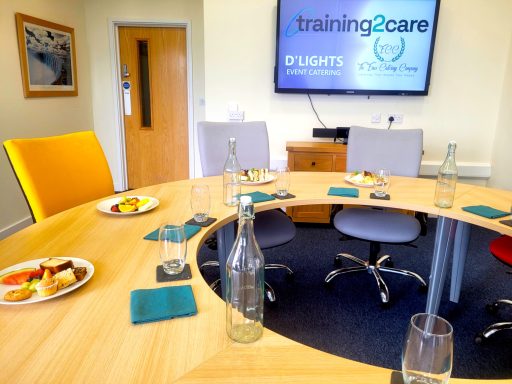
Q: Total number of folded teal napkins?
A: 5